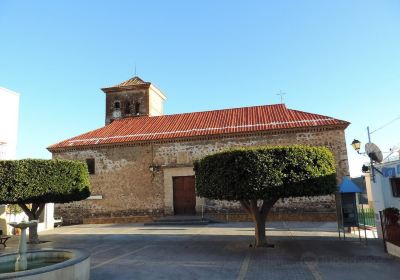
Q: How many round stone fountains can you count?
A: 1